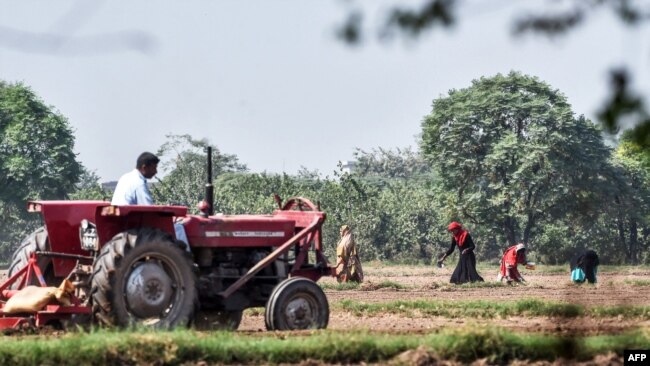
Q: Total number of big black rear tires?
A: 2